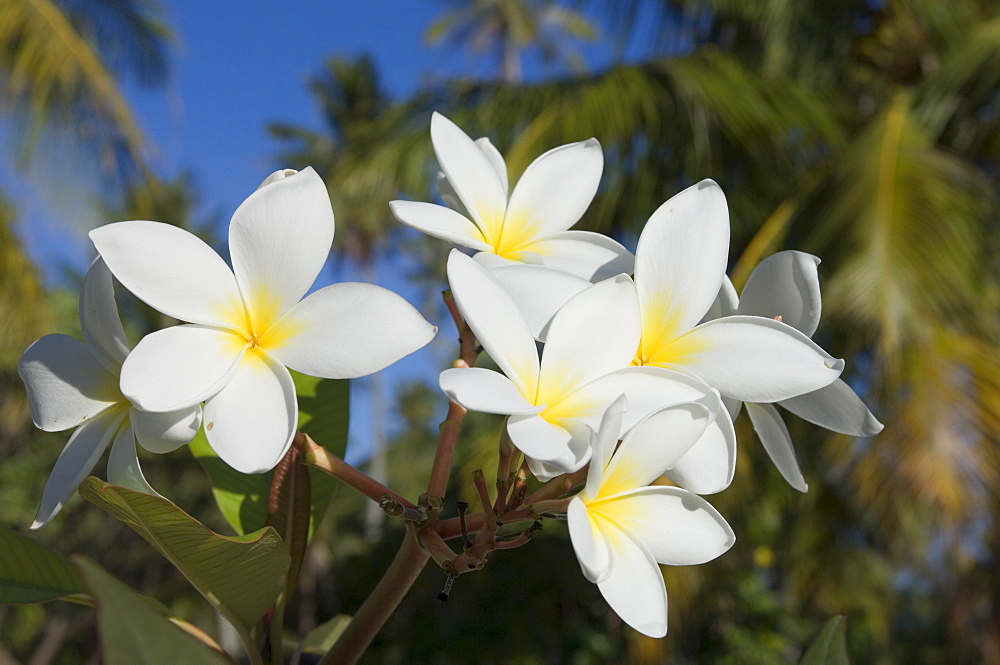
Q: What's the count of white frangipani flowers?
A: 7